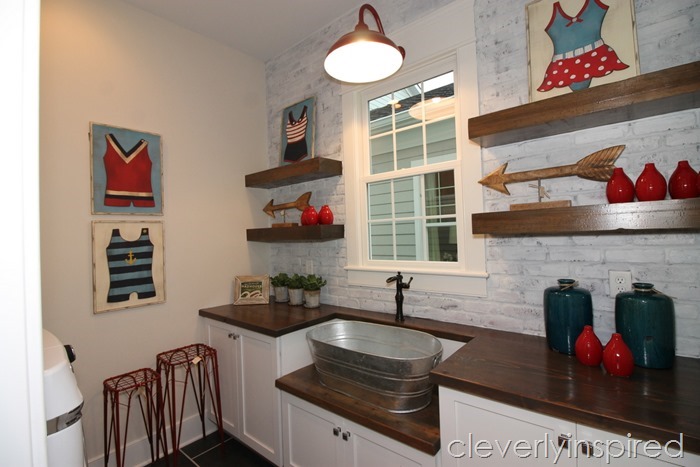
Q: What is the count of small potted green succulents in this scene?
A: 3